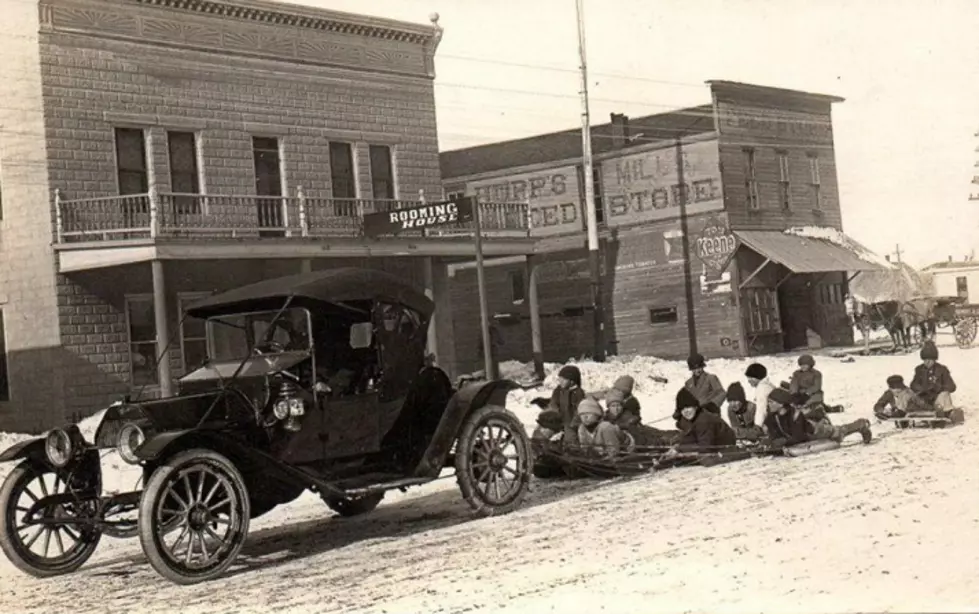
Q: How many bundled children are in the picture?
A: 14